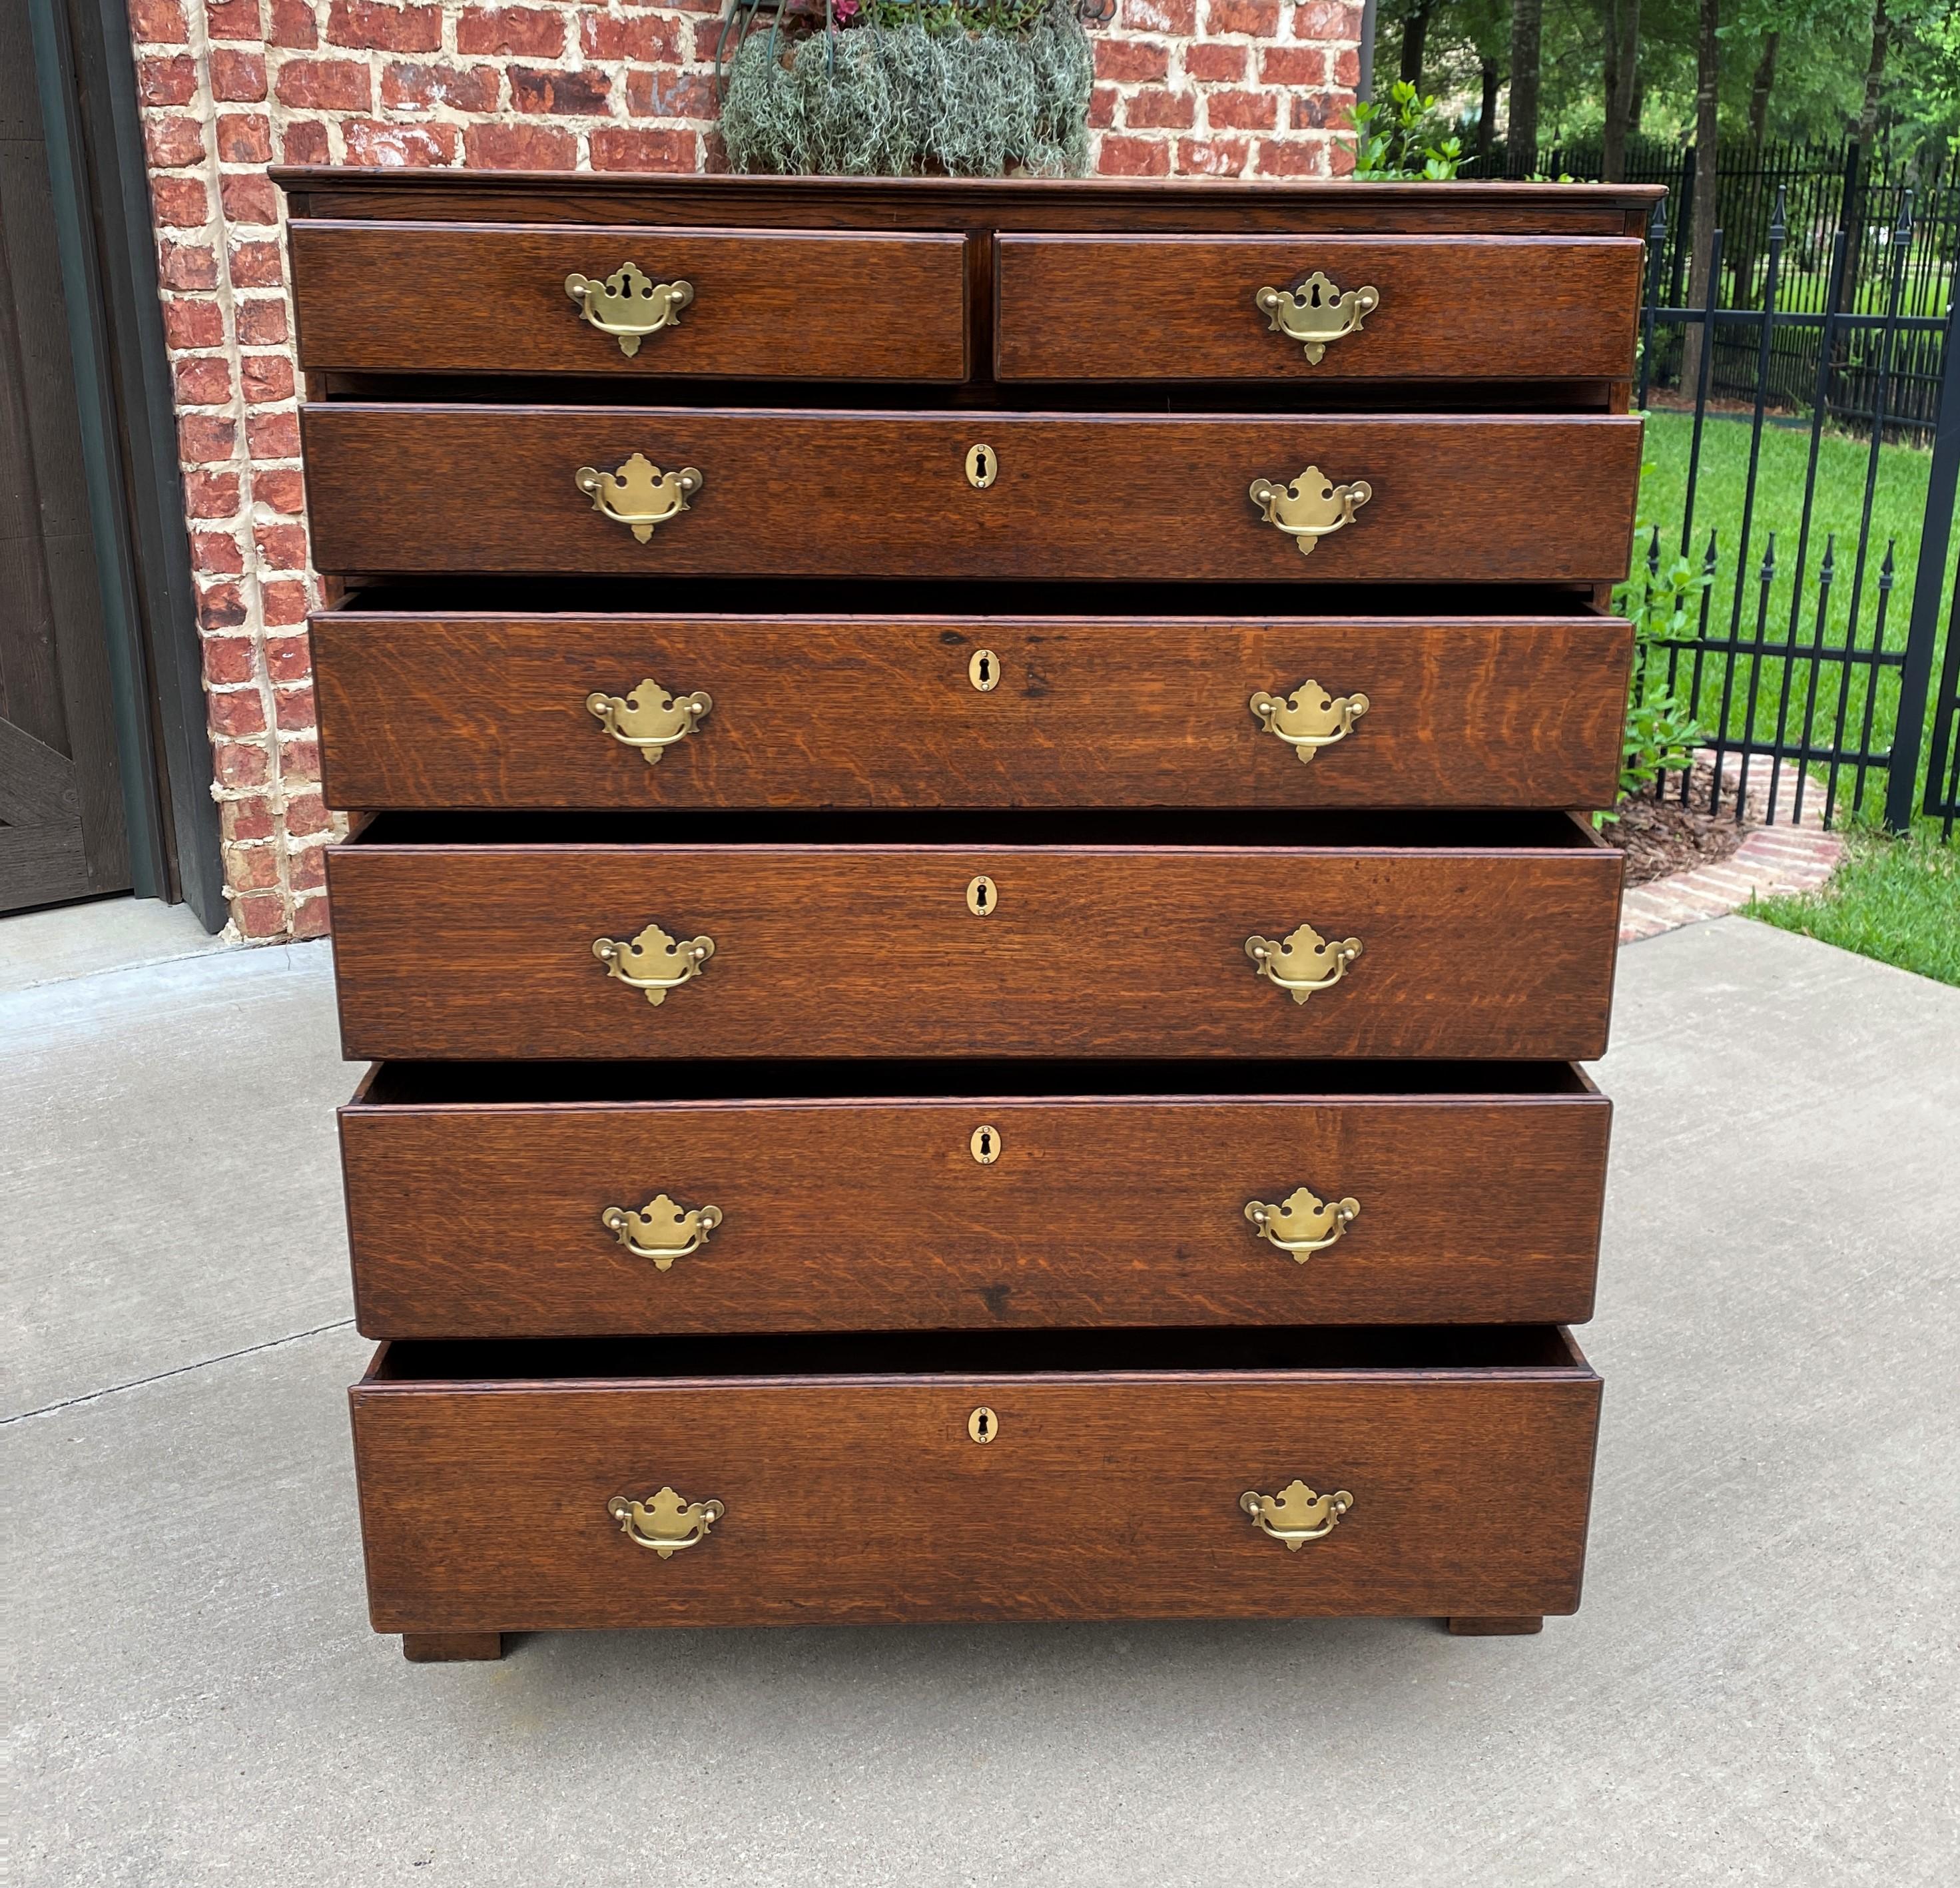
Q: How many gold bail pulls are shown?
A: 12